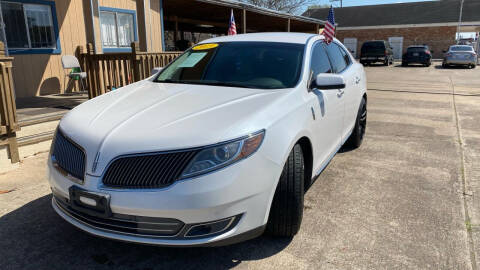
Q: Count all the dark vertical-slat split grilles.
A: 2